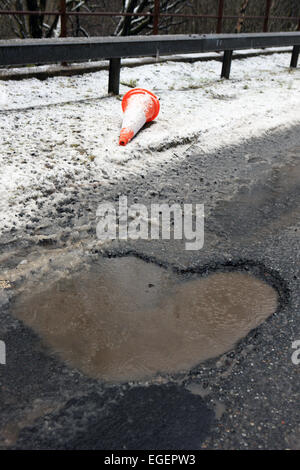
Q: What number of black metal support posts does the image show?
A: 3